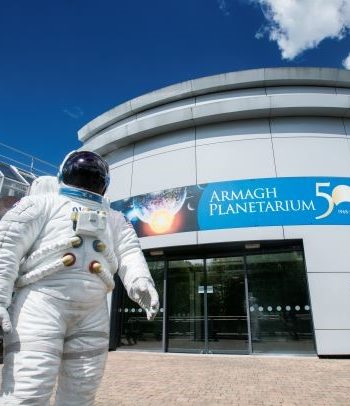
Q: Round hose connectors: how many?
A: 4